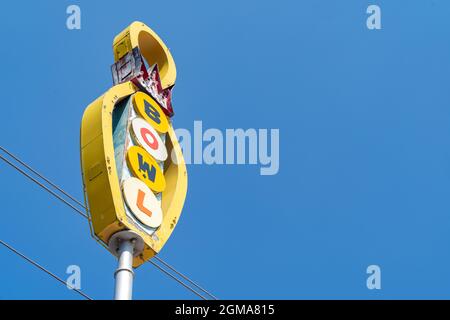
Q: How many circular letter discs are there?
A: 4